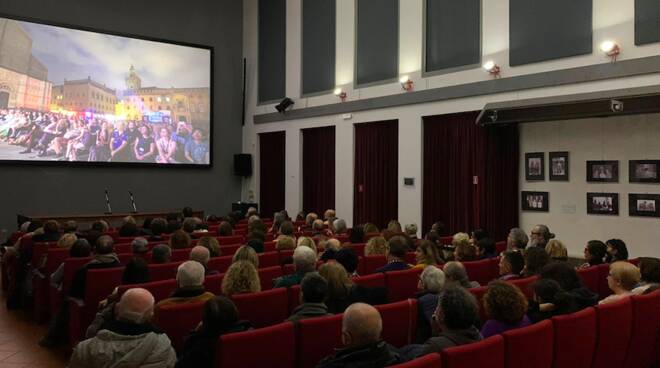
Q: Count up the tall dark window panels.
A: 6